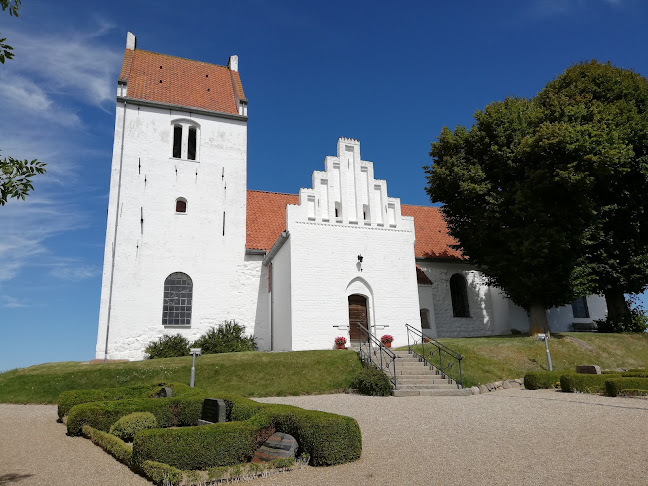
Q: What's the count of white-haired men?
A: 0